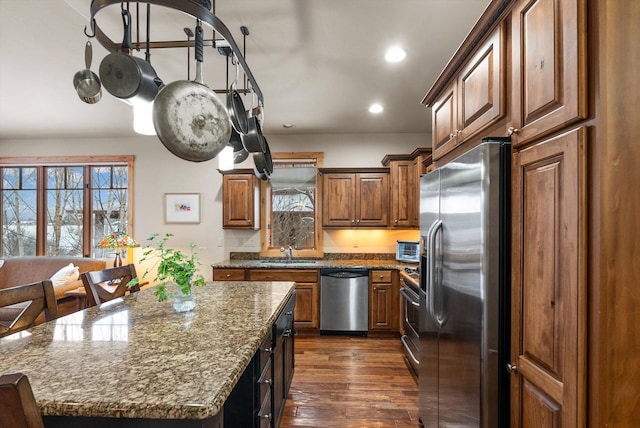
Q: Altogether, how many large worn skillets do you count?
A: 1